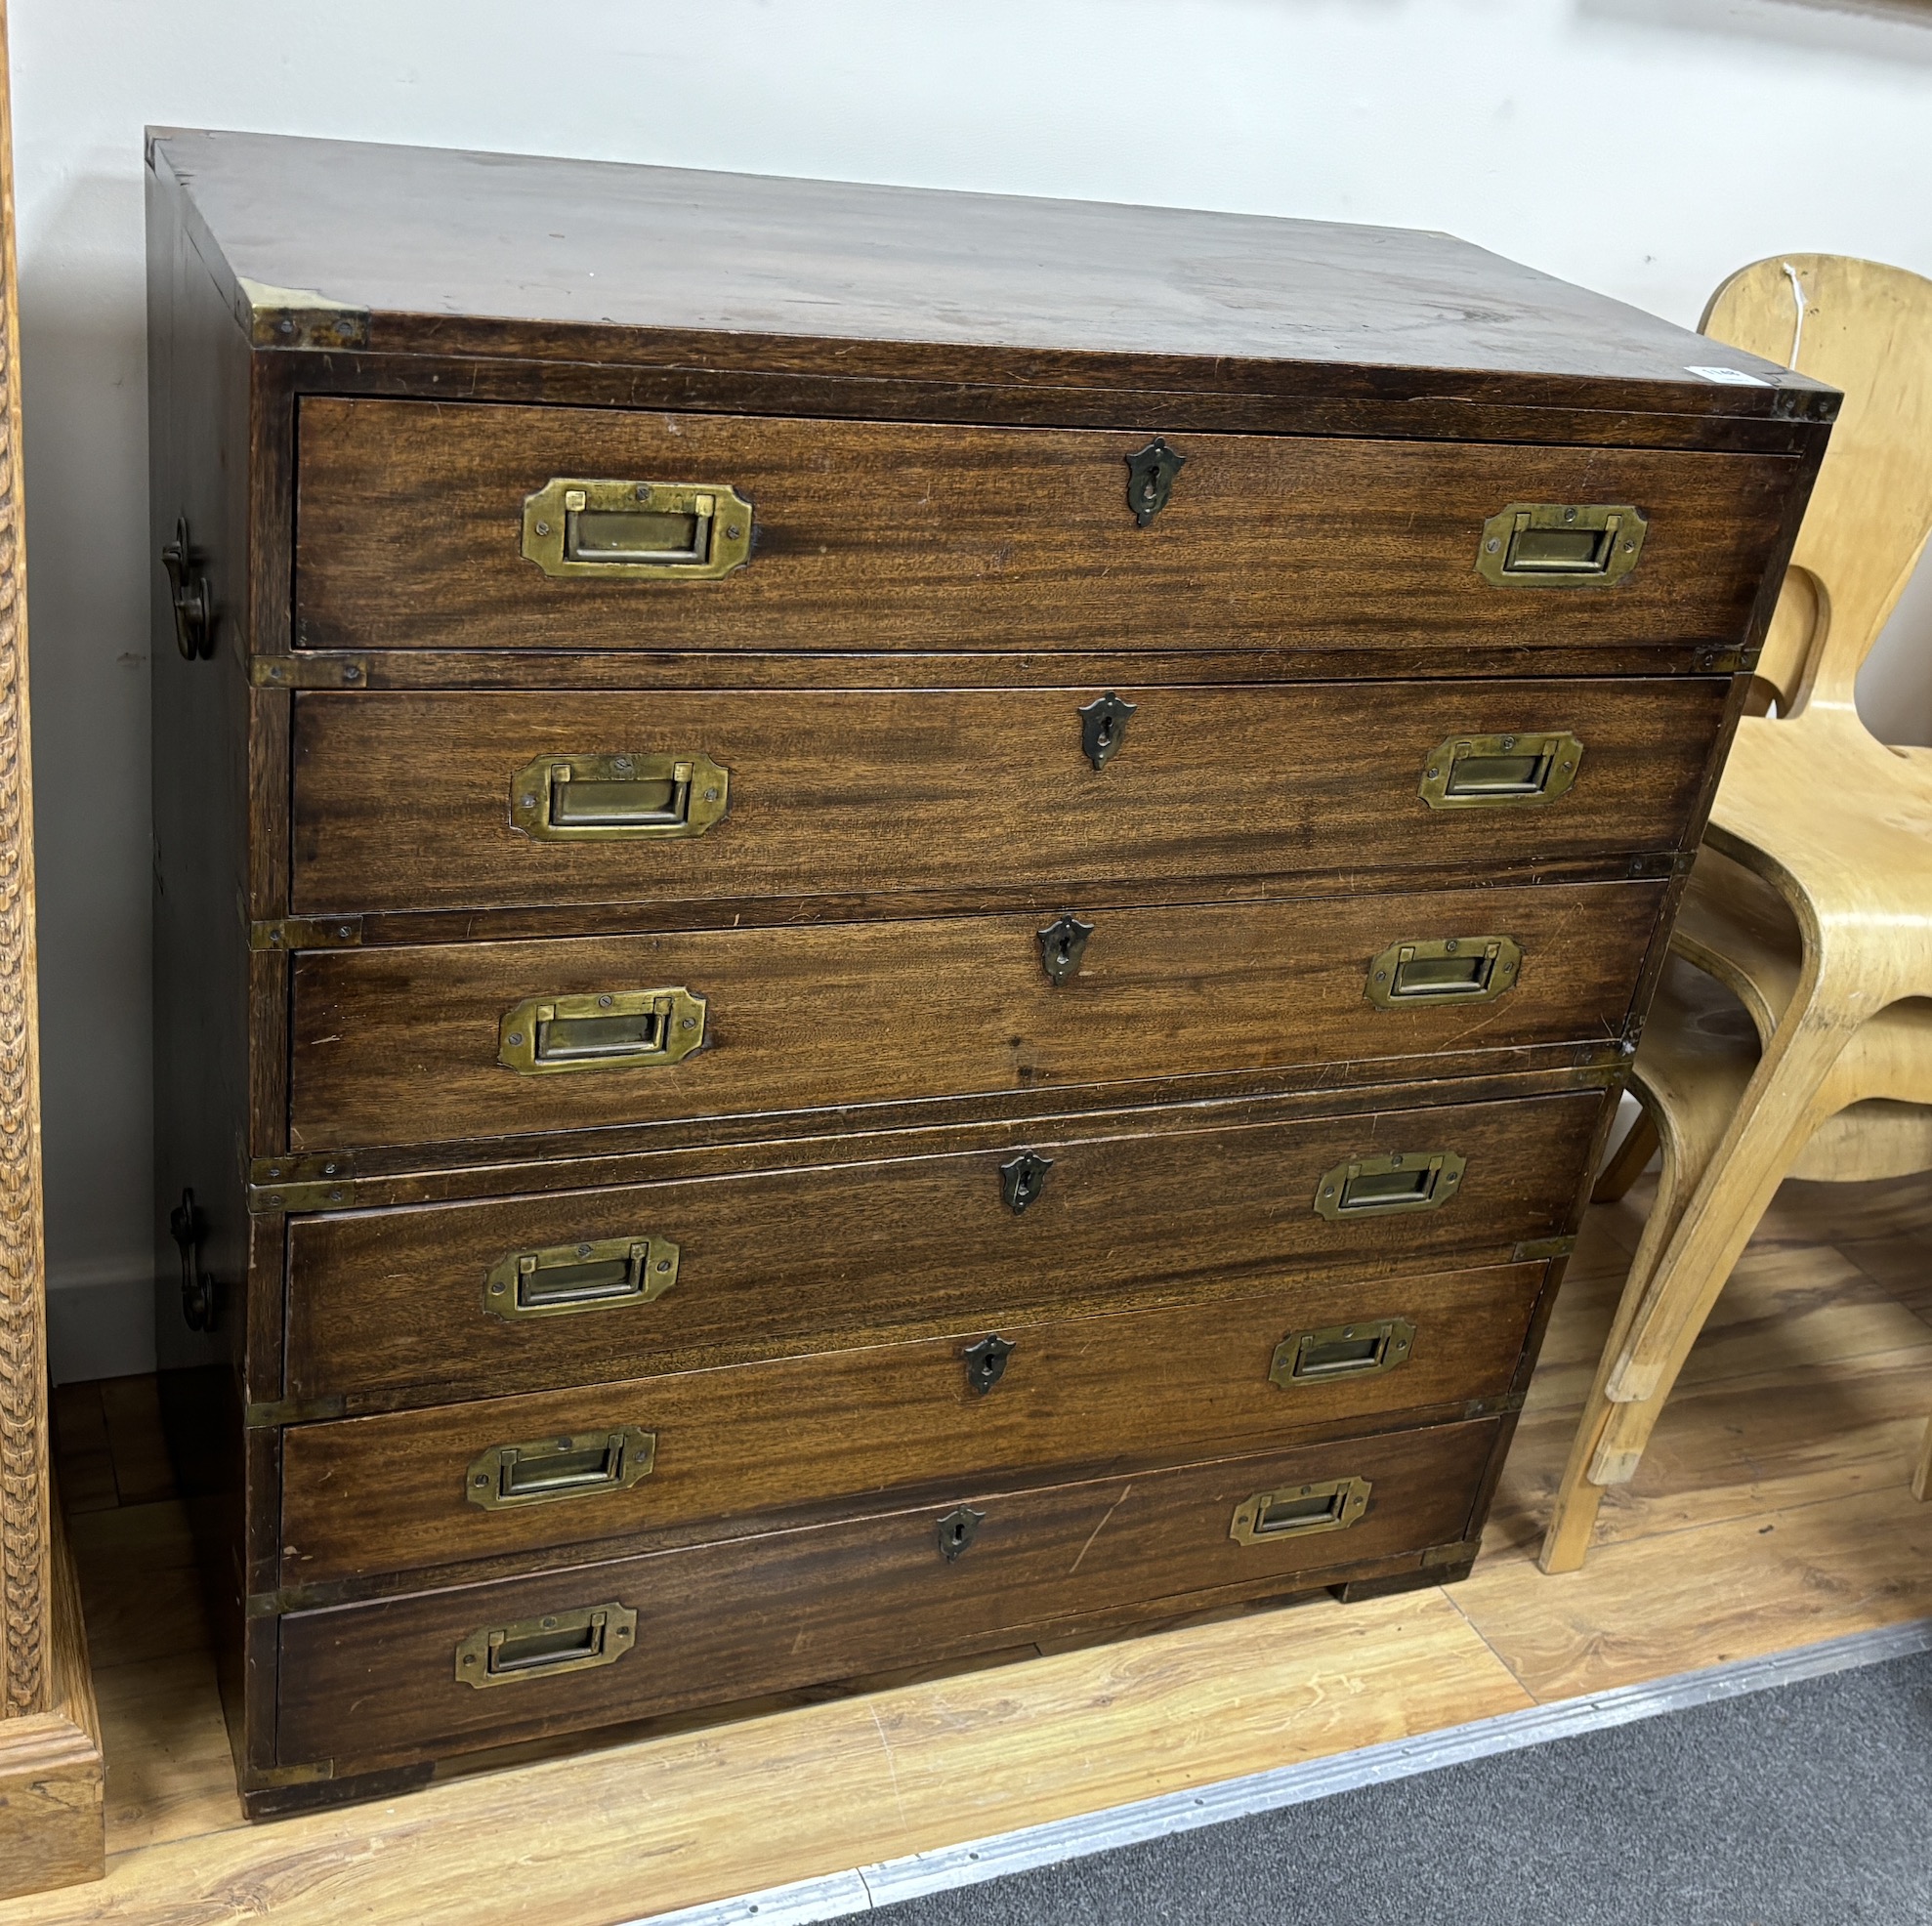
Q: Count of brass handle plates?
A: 12